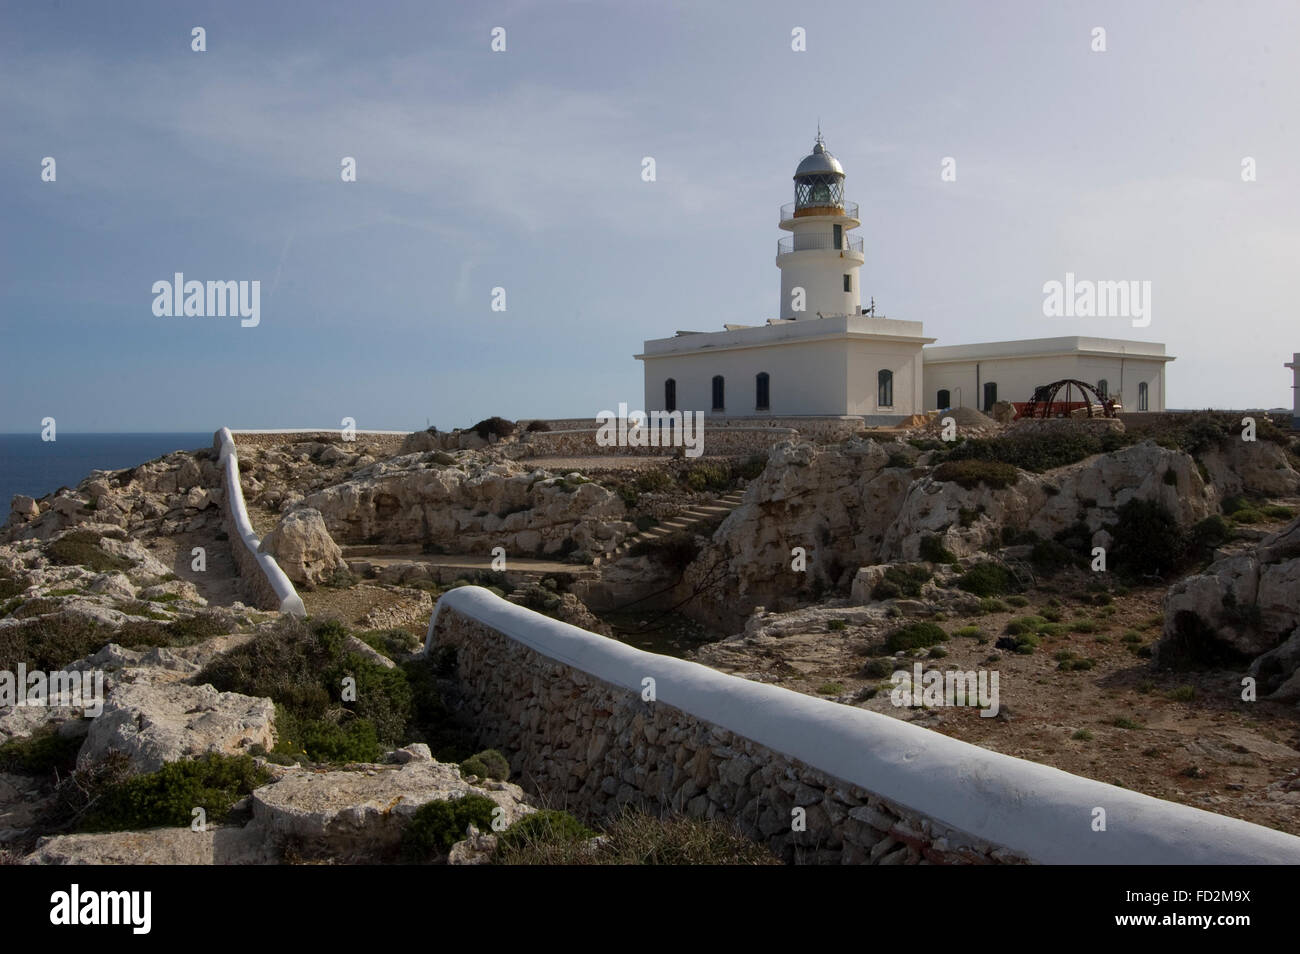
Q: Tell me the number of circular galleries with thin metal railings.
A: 2